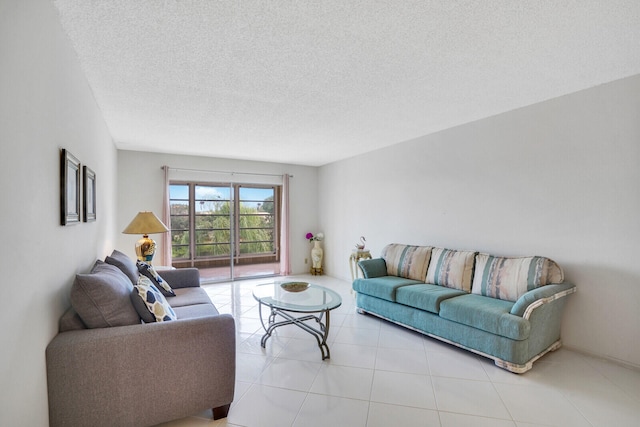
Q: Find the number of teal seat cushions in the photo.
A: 3